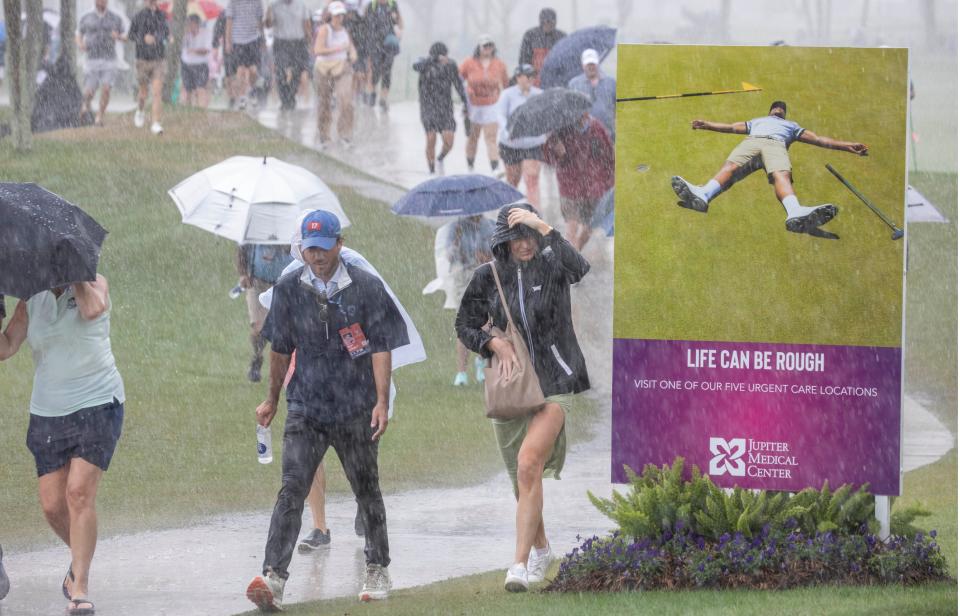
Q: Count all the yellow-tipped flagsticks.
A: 1